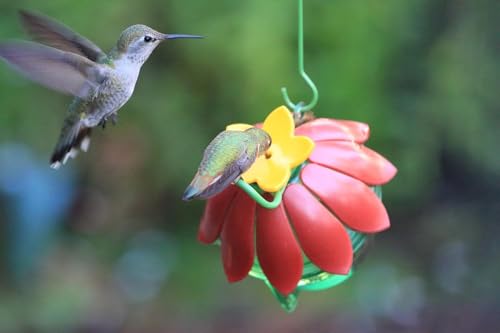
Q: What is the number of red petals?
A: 7